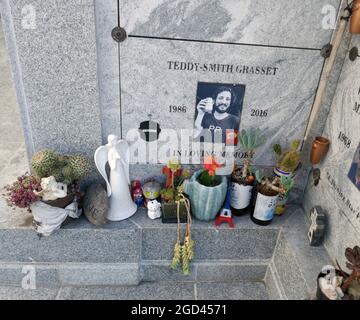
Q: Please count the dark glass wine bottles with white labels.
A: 2